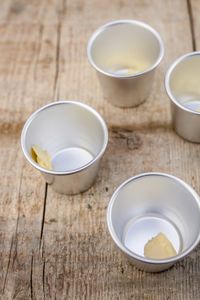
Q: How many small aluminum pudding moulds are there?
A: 4